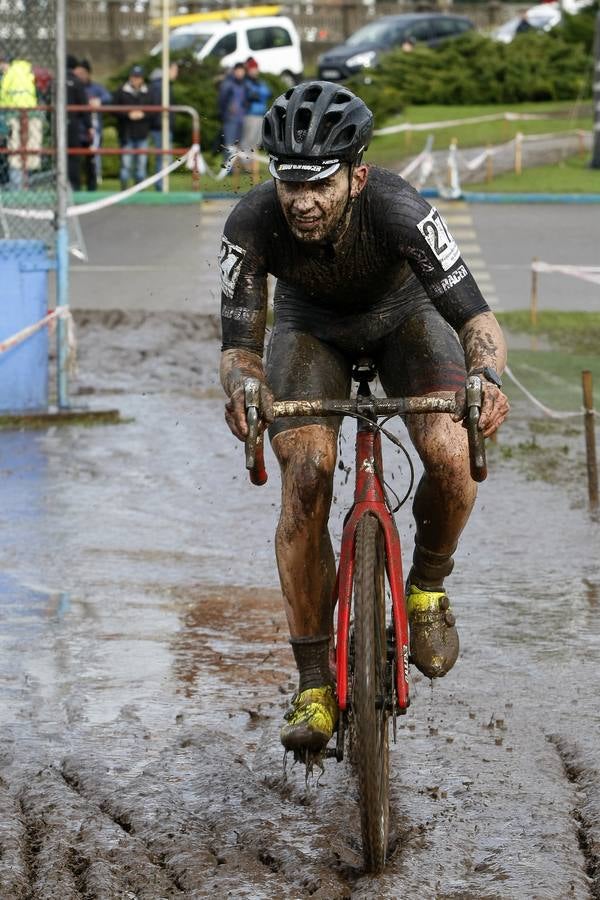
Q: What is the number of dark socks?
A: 2